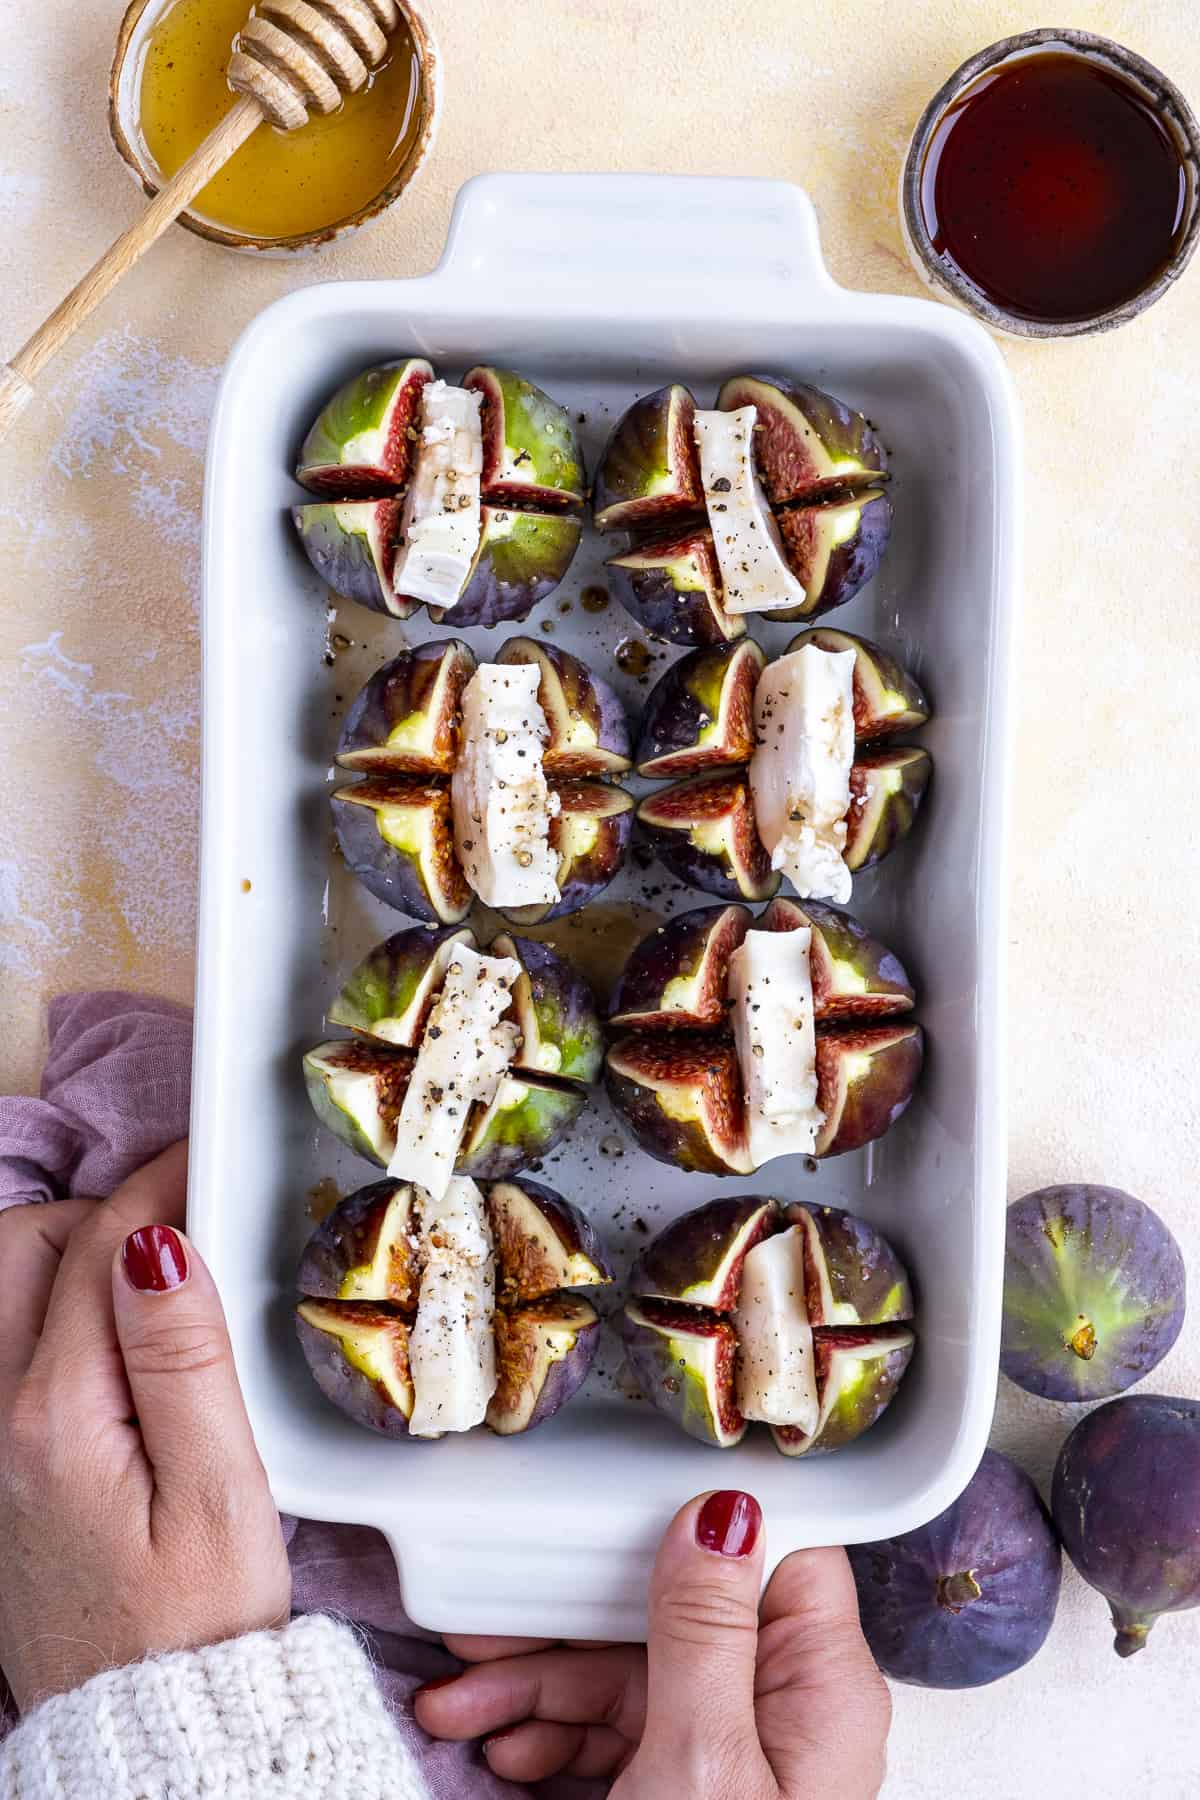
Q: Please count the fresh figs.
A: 11